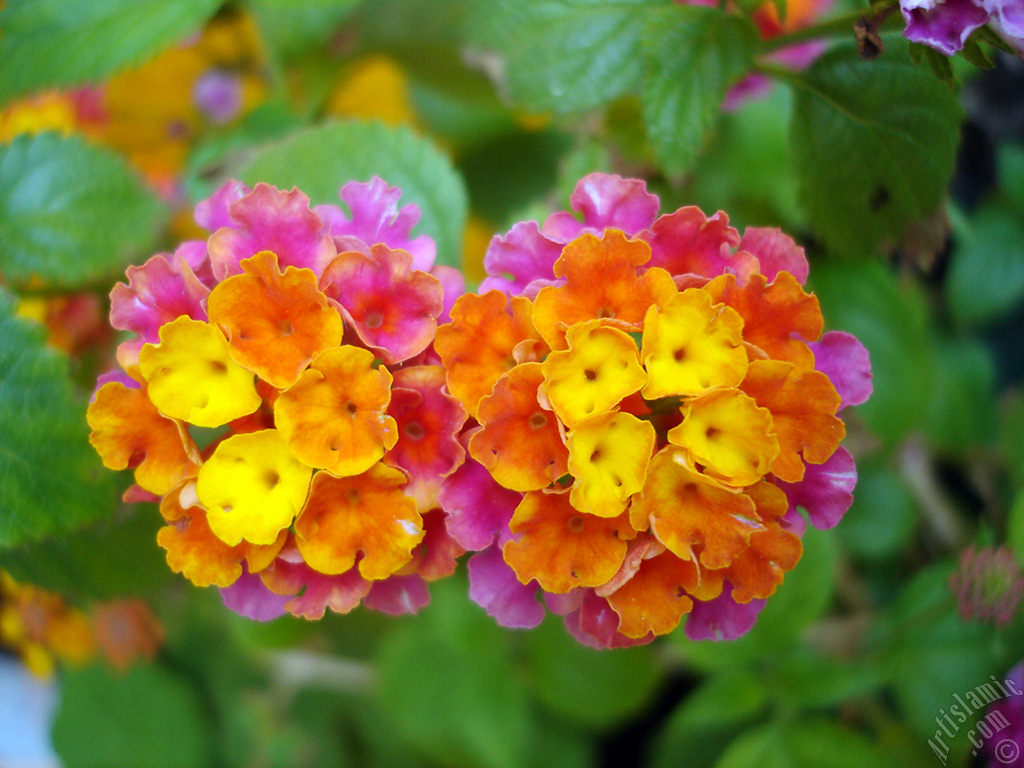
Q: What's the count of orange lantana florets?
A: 14